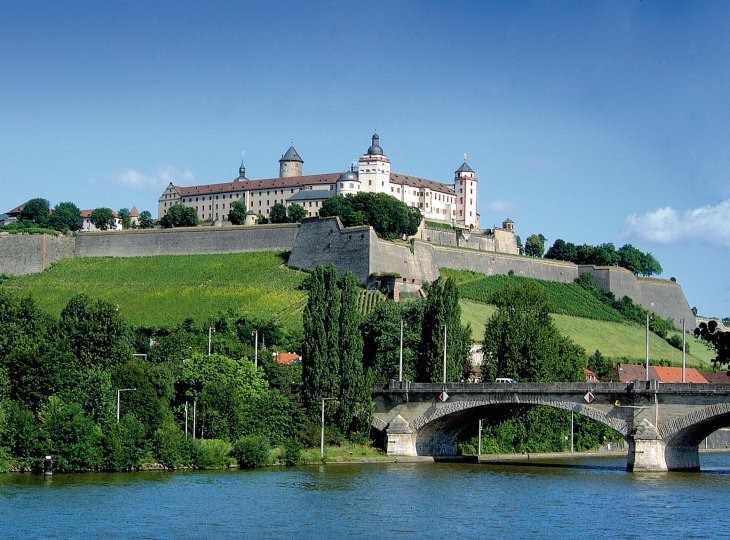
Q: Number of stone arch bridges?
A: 1